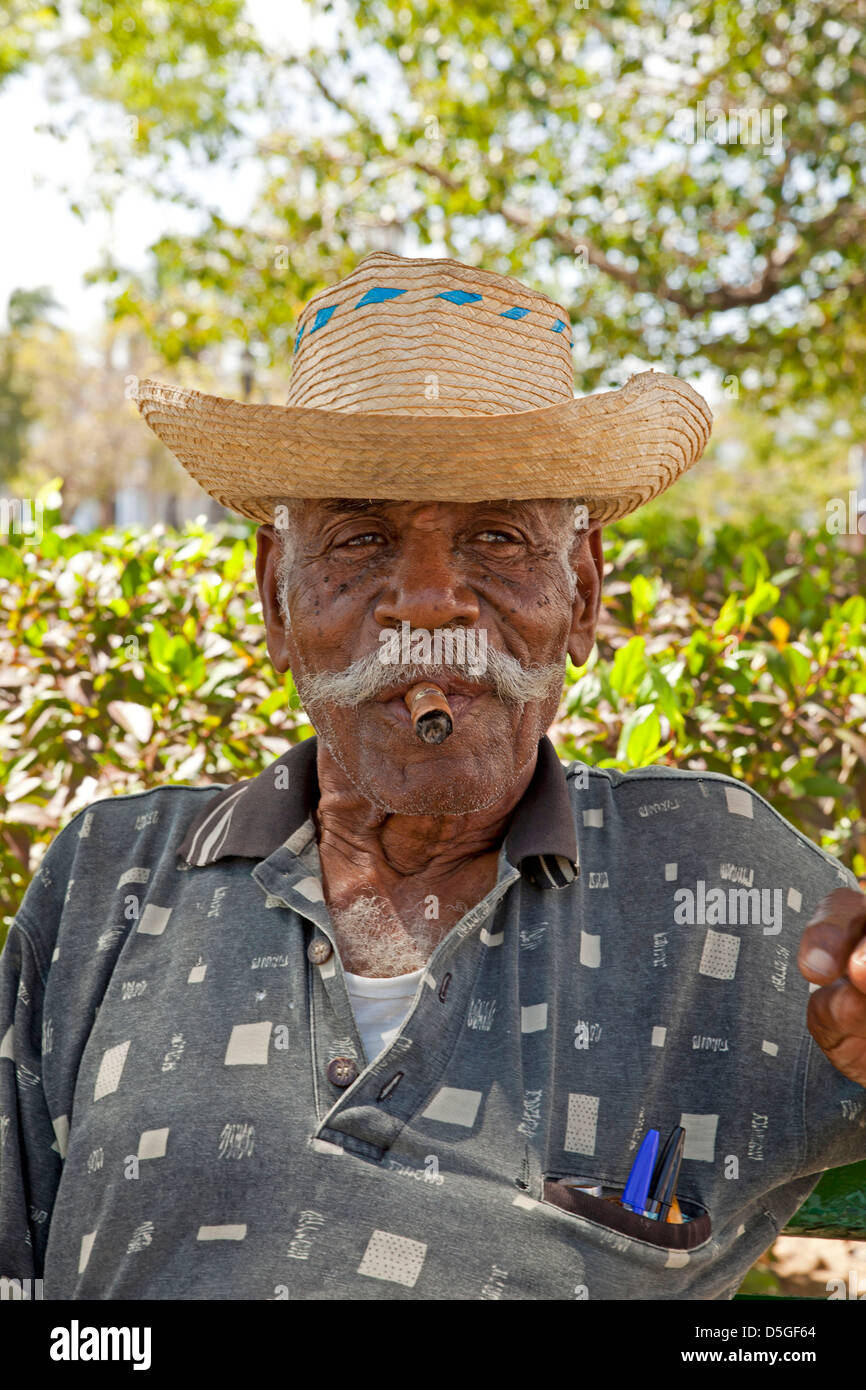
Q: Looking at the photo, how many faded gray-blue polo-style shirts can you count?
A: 1